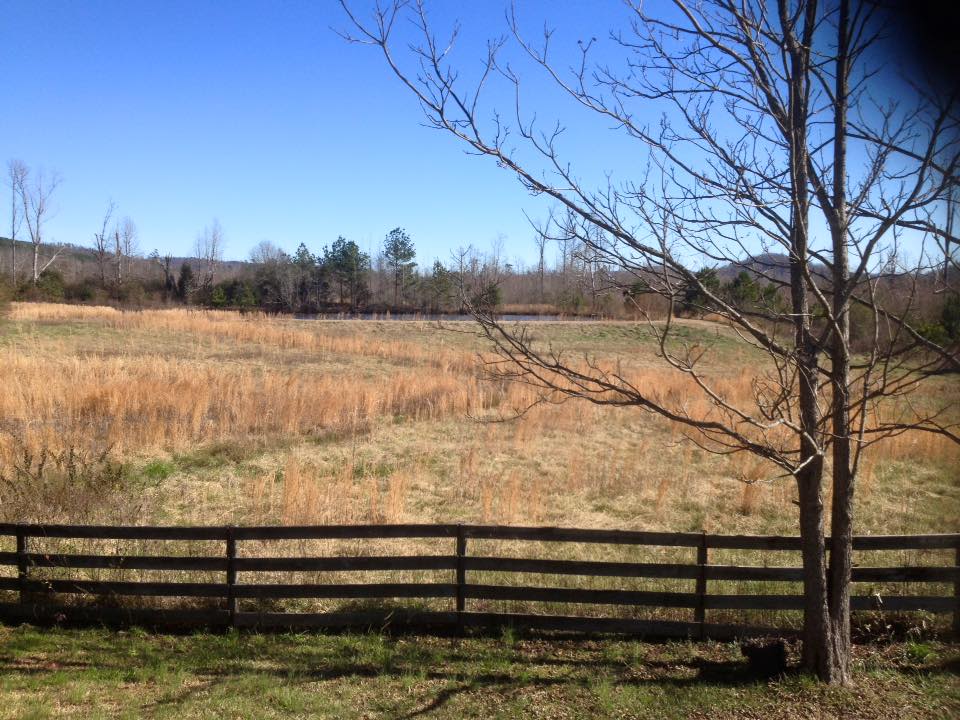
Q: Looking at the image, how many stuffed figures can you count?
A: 0